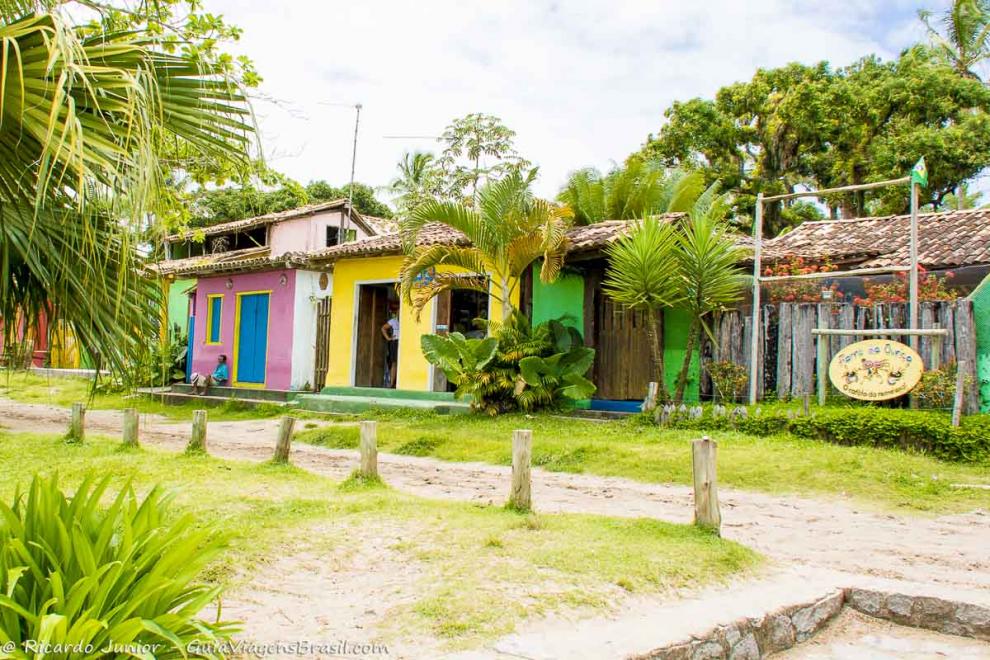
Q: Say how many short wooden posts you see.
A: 7